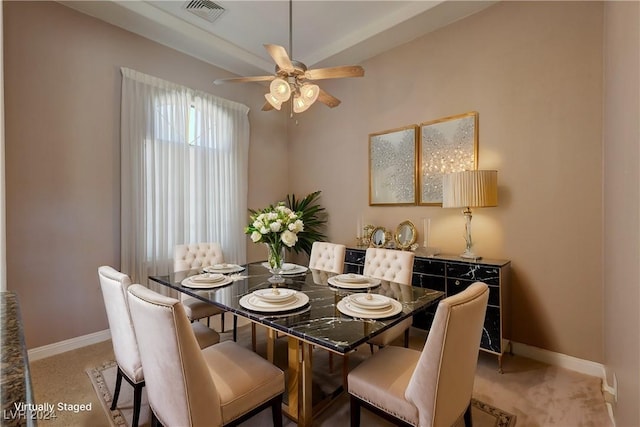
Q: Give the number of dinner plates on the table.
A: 6